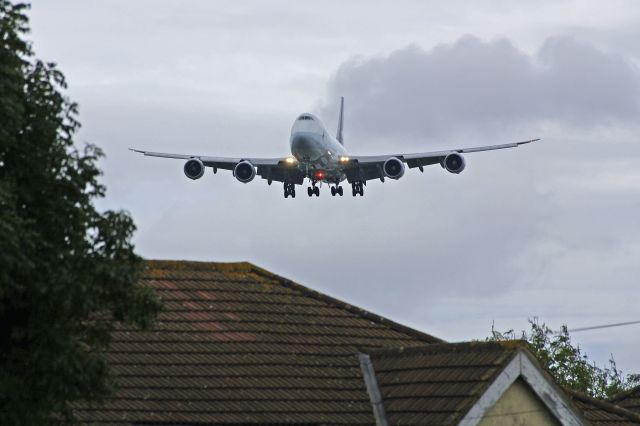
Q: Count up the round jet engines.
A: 4